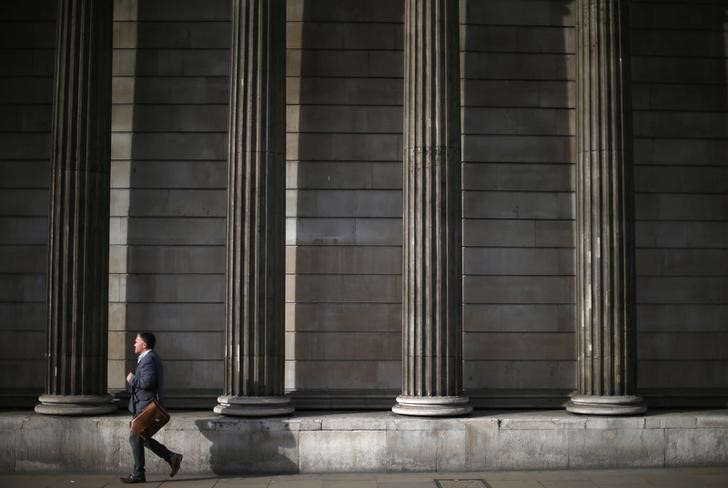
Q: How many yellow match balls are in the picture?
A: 0